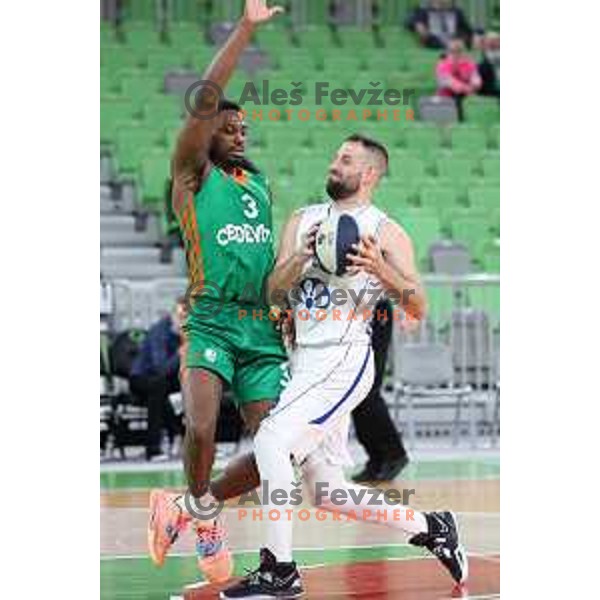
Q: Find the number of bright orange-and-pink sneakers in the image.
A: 2